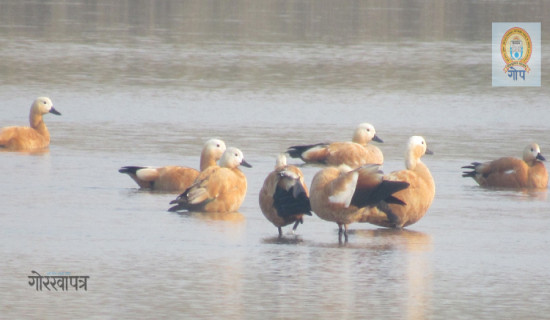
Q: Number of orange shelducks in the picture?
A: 8